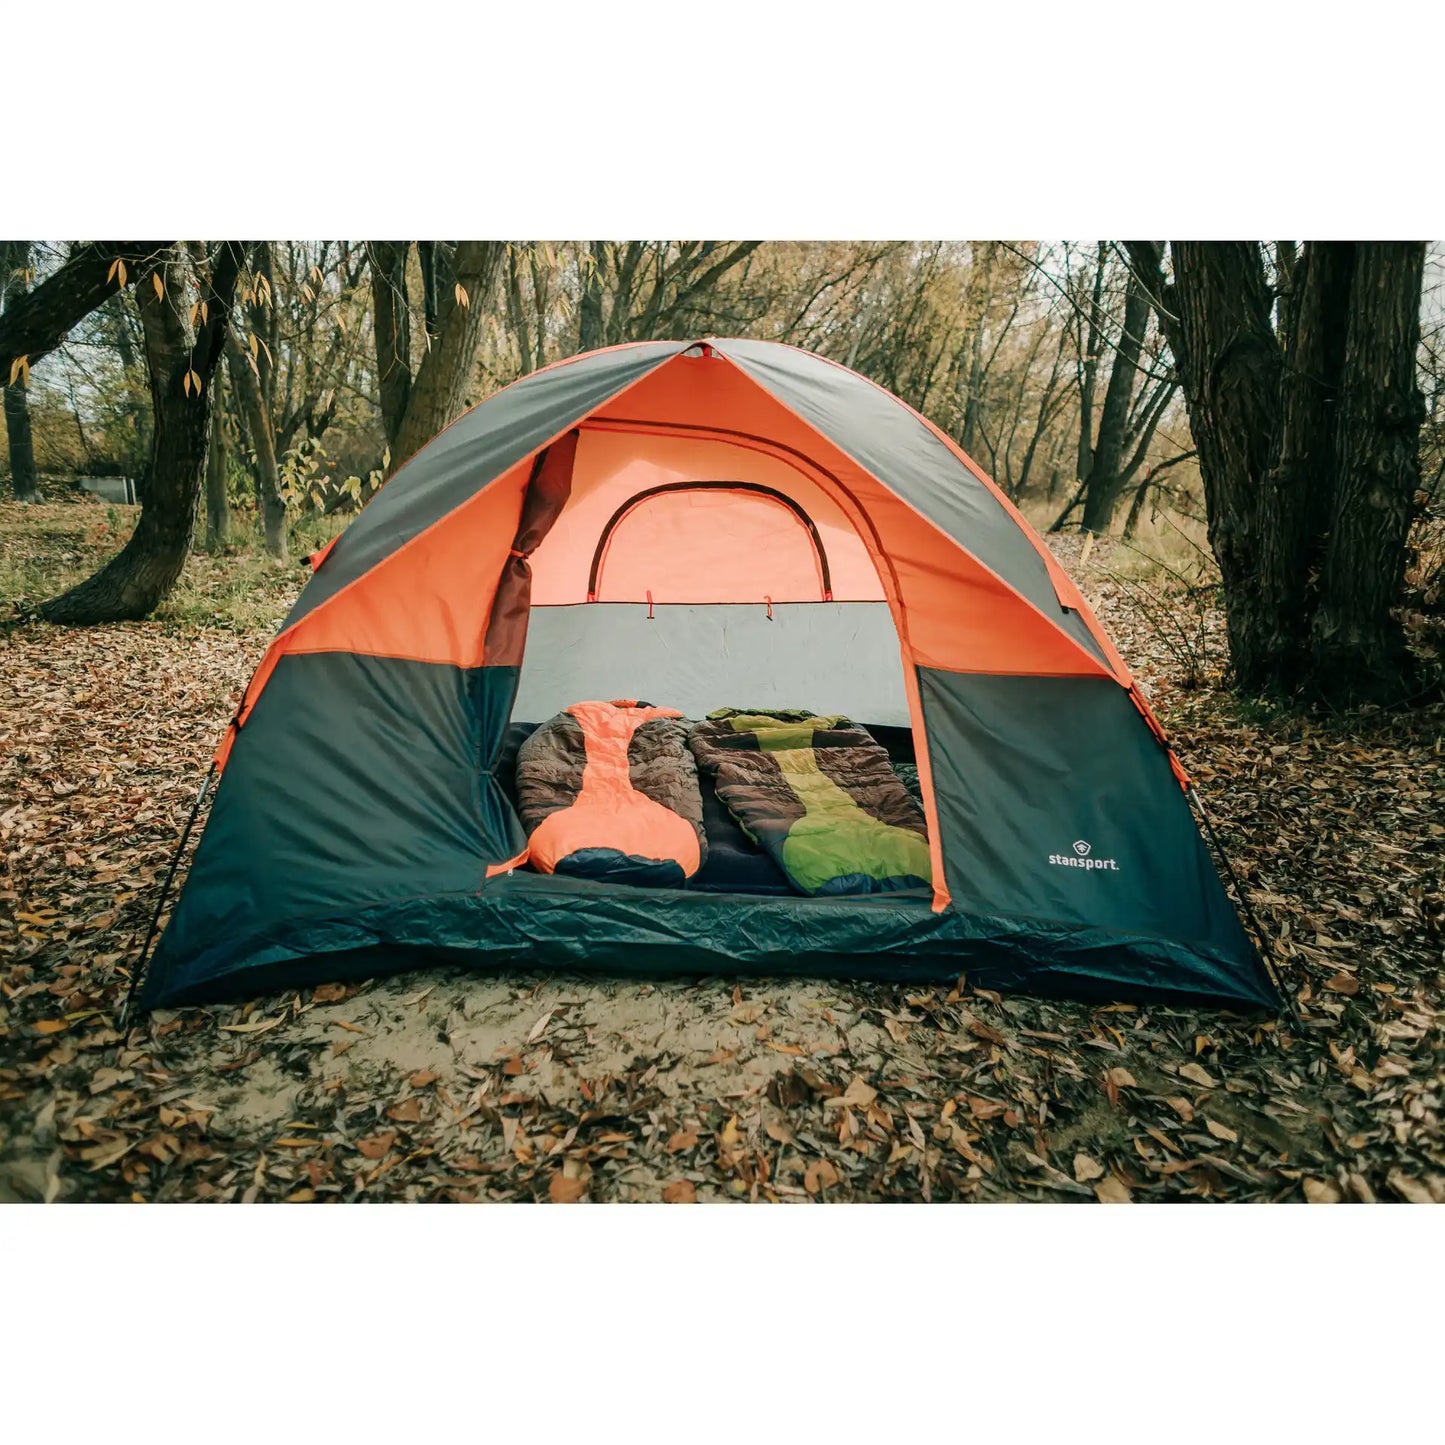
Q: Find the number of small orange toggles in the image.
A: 2